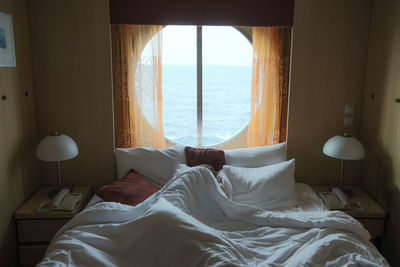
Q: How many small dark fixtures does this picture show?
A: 4